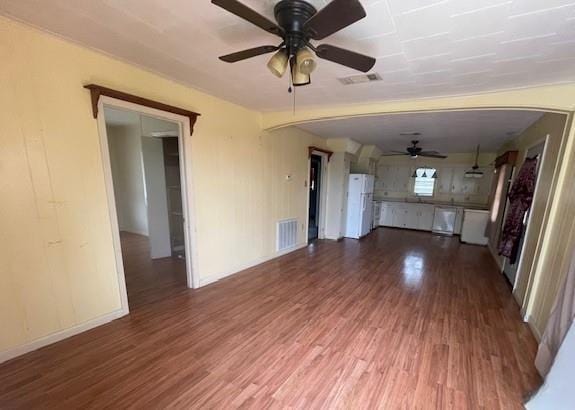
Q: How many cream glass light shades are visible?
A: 3